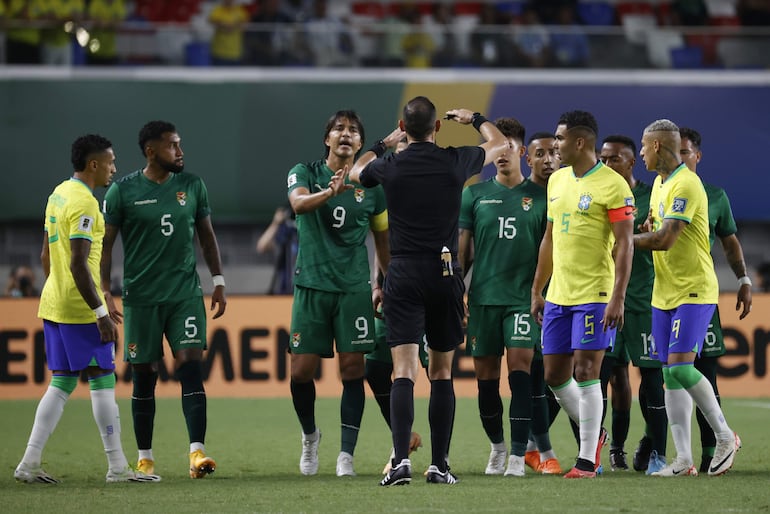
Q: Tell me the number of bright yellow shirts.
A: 3